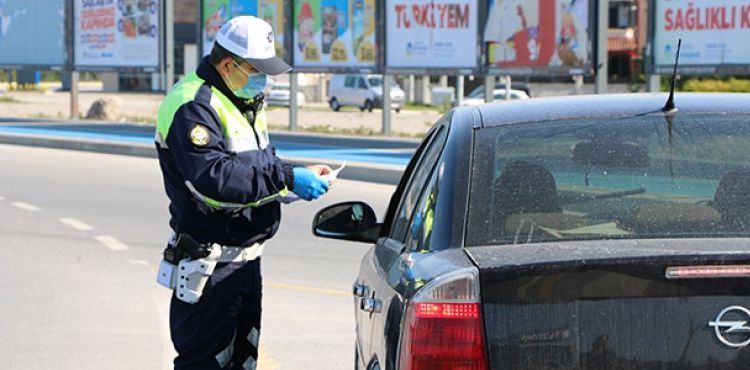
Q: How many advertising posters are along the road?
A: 7